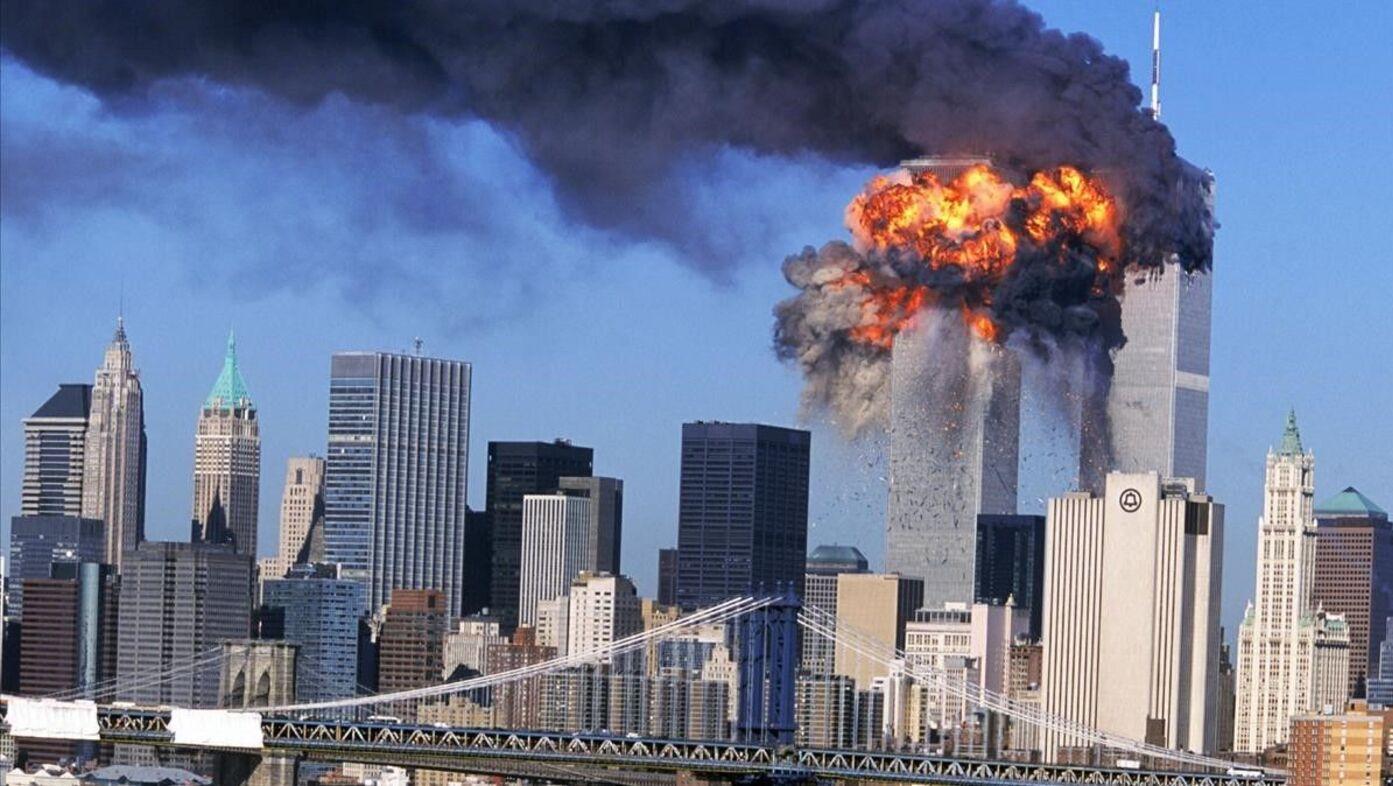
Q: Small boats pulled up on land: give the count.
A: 0